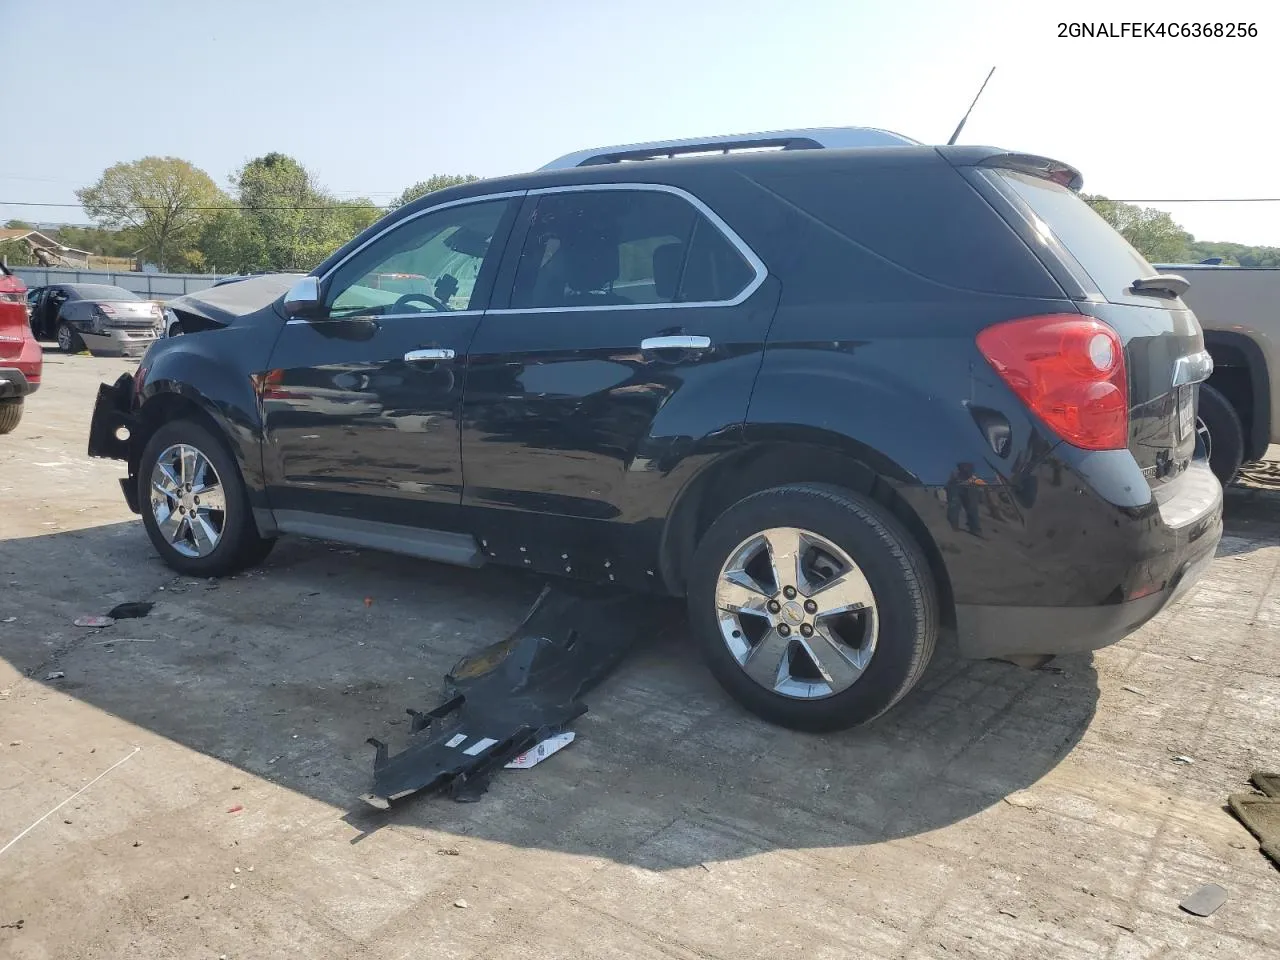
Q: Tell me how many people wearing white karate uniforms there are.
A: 0